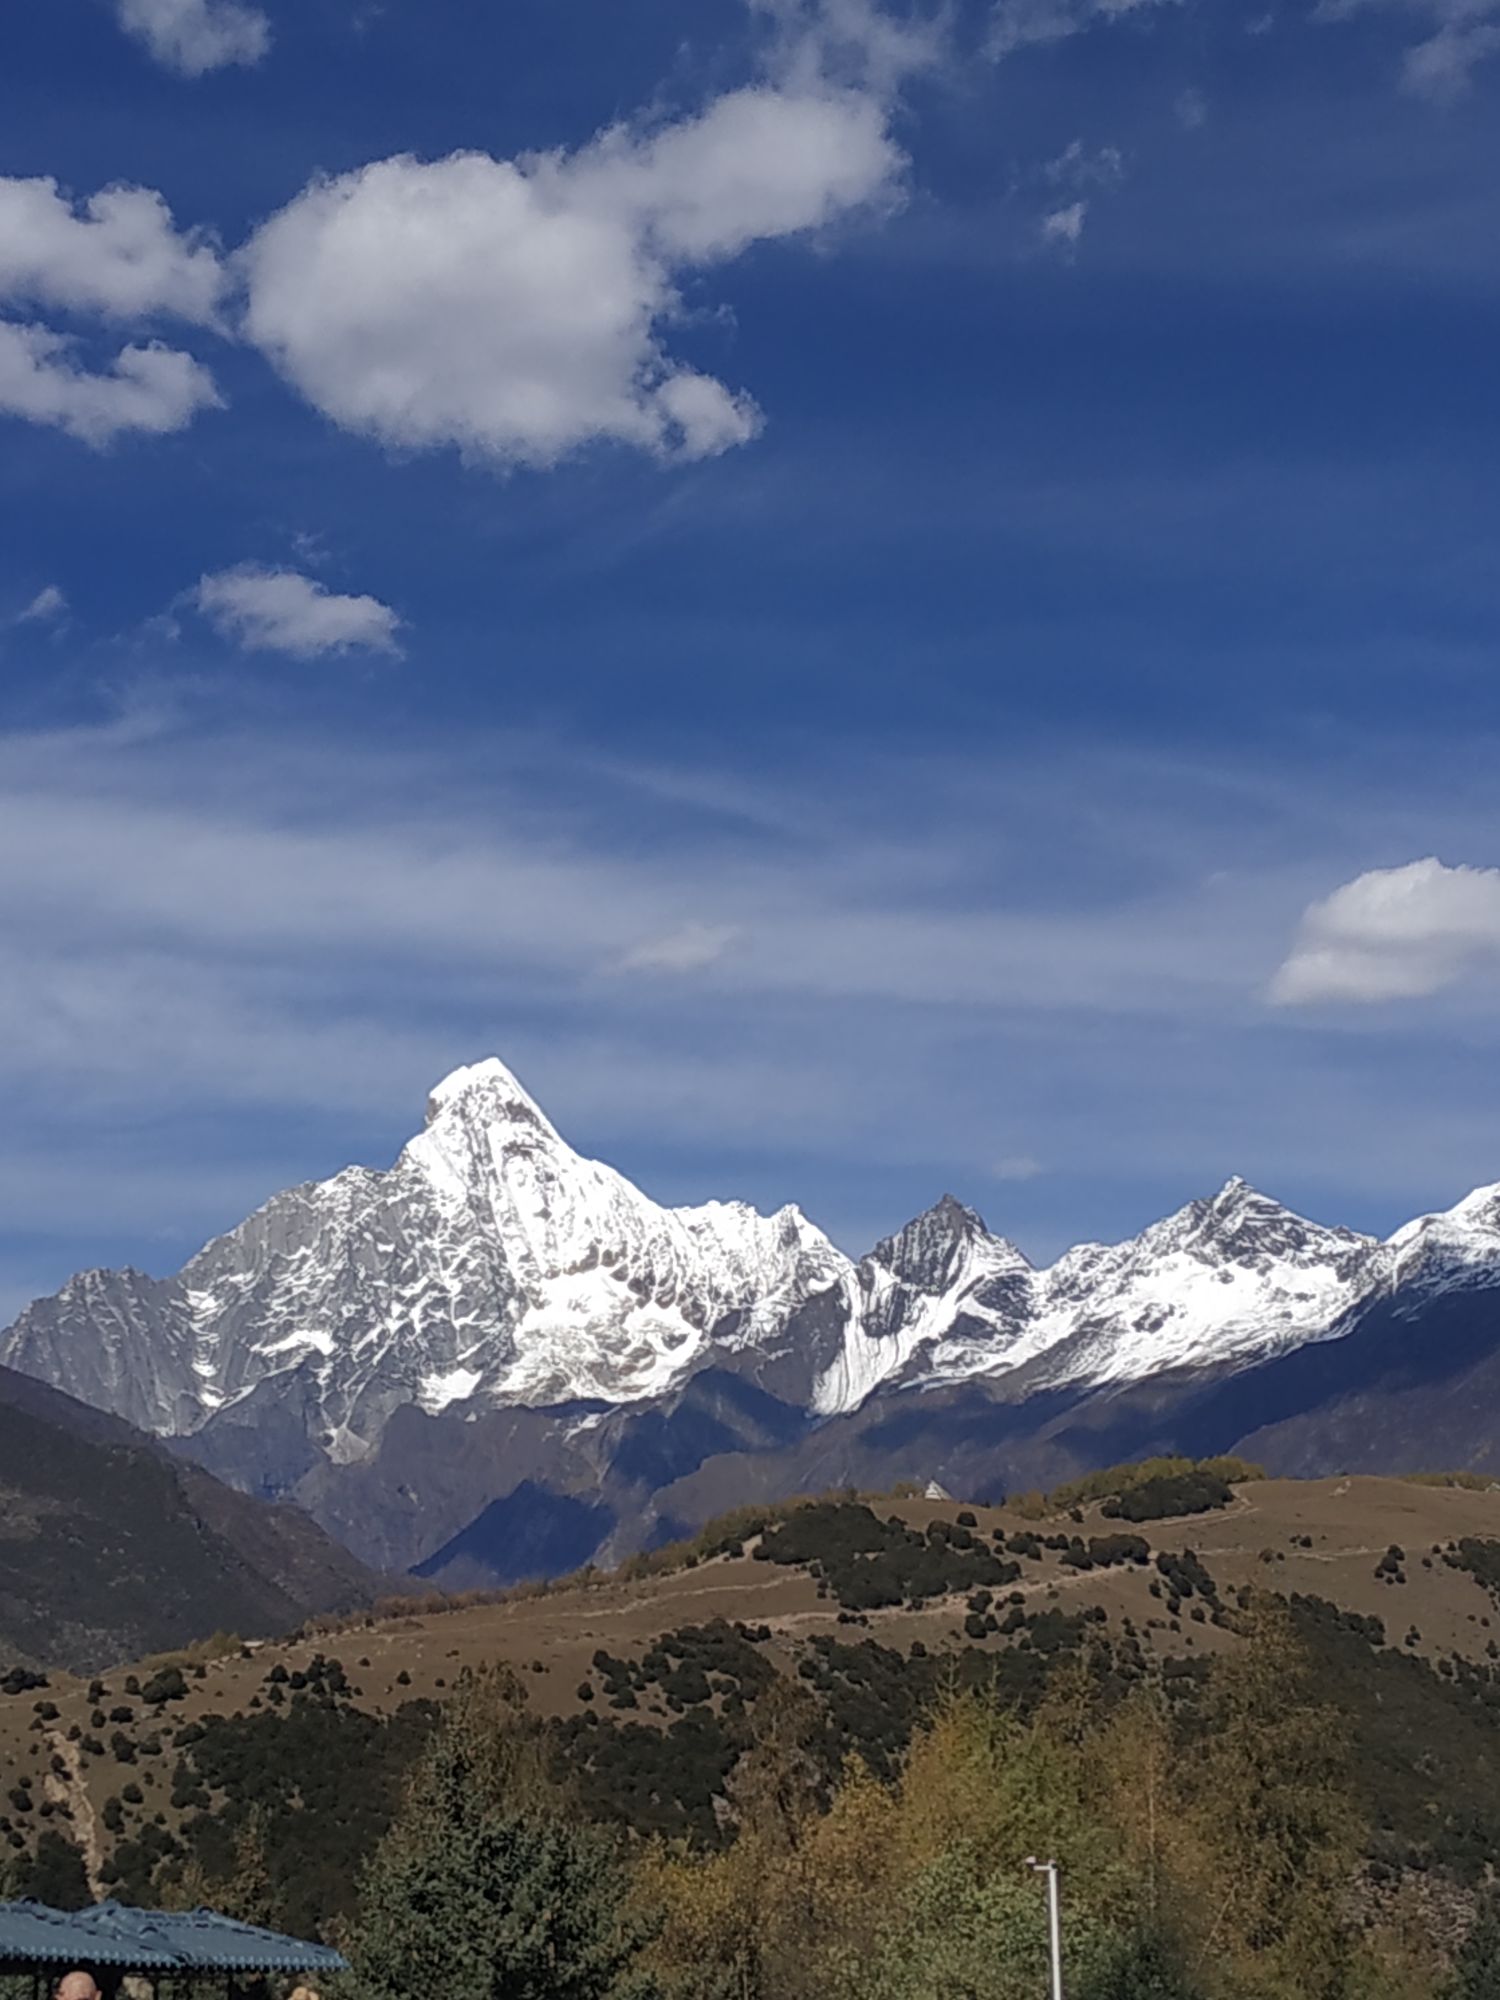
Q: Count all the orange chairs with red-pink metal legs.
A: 0